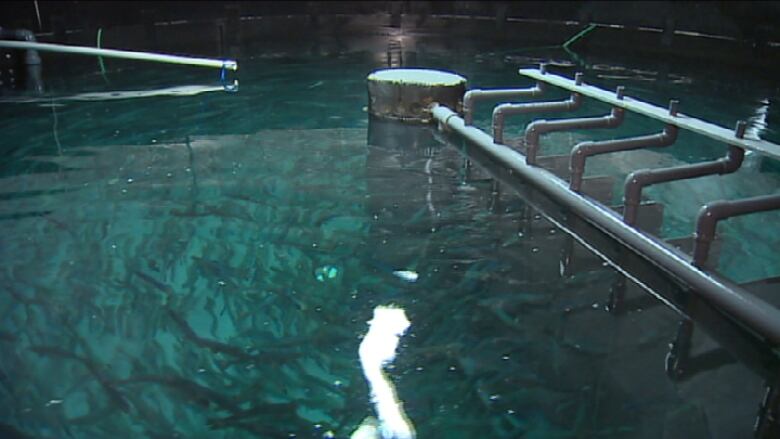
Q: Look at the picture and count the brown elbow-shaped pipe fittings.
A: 11